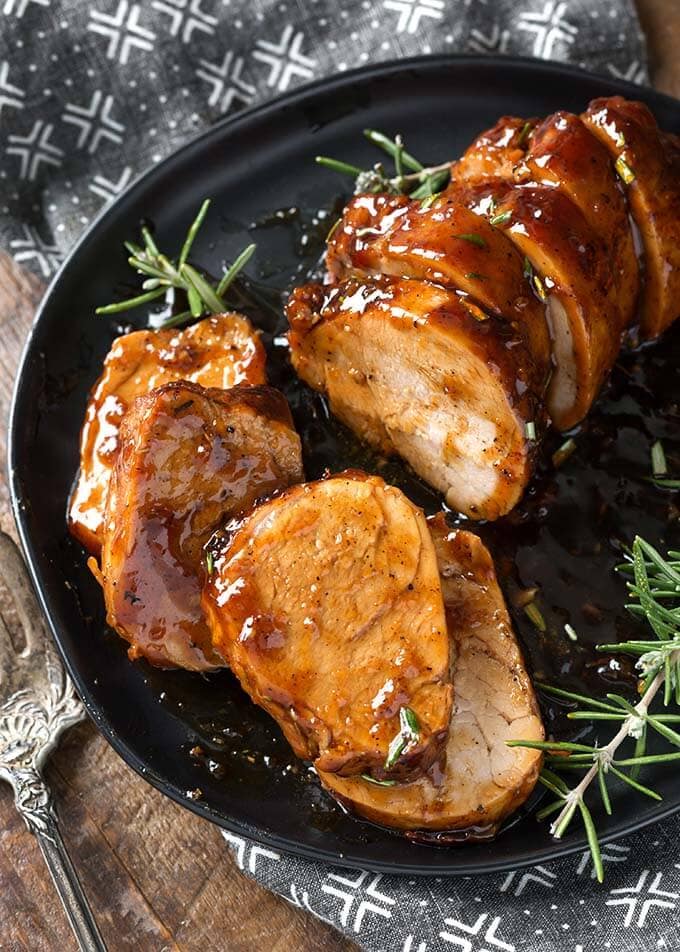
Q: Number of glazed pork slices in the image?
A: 9